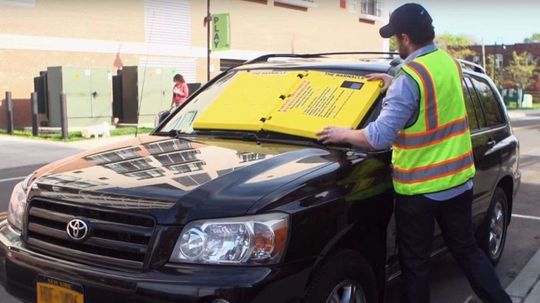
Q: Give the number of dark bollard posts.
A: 3